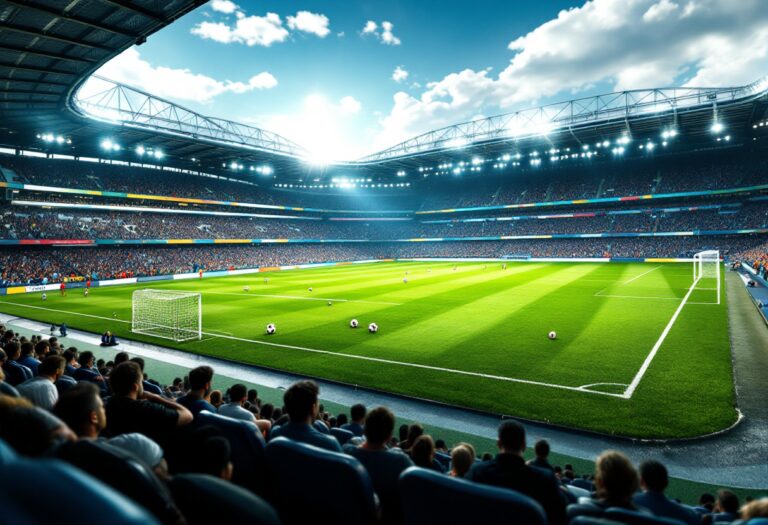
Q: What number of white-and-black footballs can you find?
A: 4